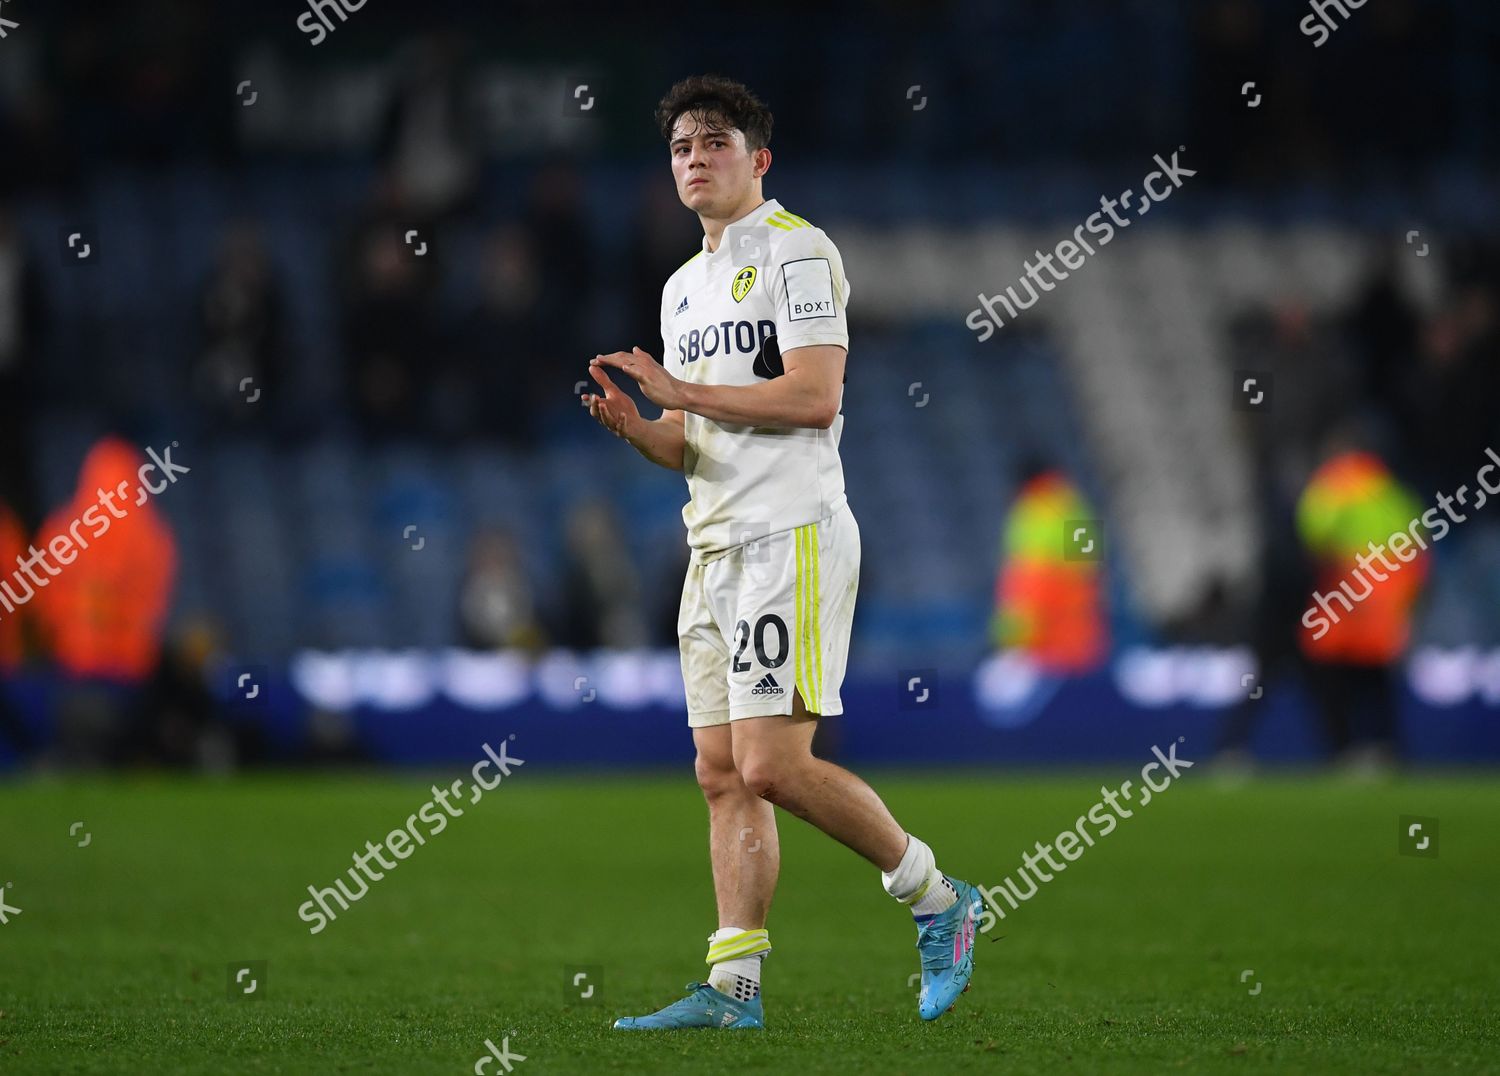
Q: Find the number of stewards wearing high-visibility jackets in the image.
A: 4